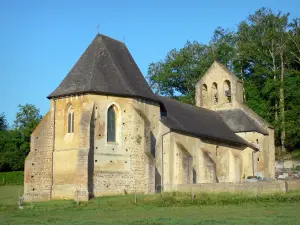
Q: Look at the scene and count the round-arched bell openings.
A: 3